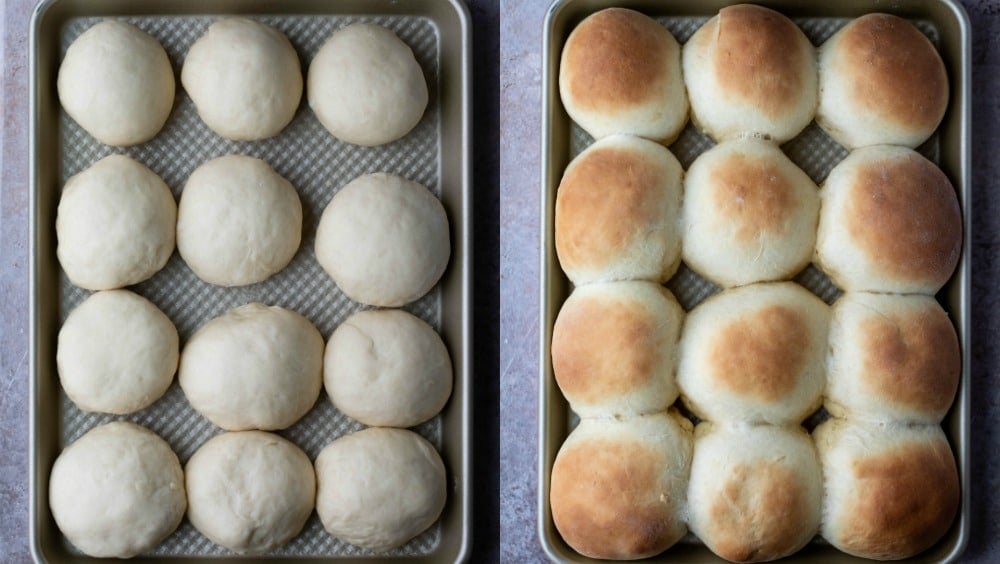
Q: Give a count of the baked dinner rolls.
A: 12